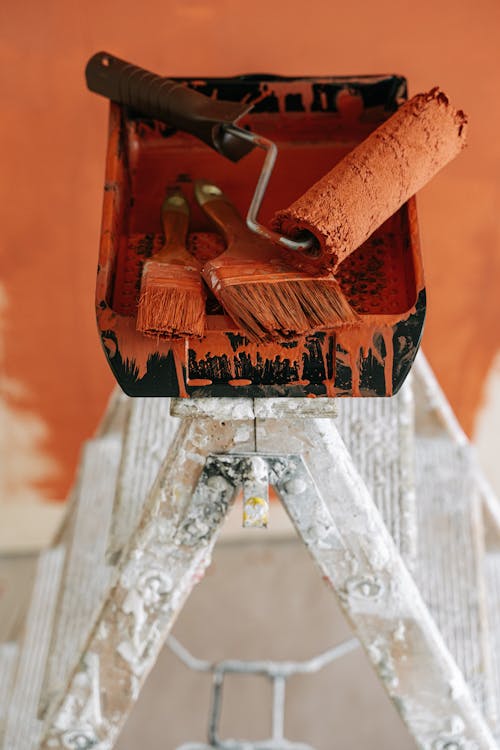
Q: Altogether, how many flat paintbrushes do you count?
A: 2